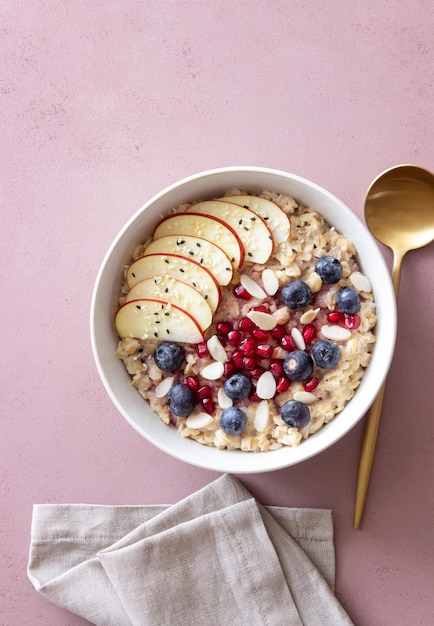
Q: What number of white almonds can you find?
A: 15